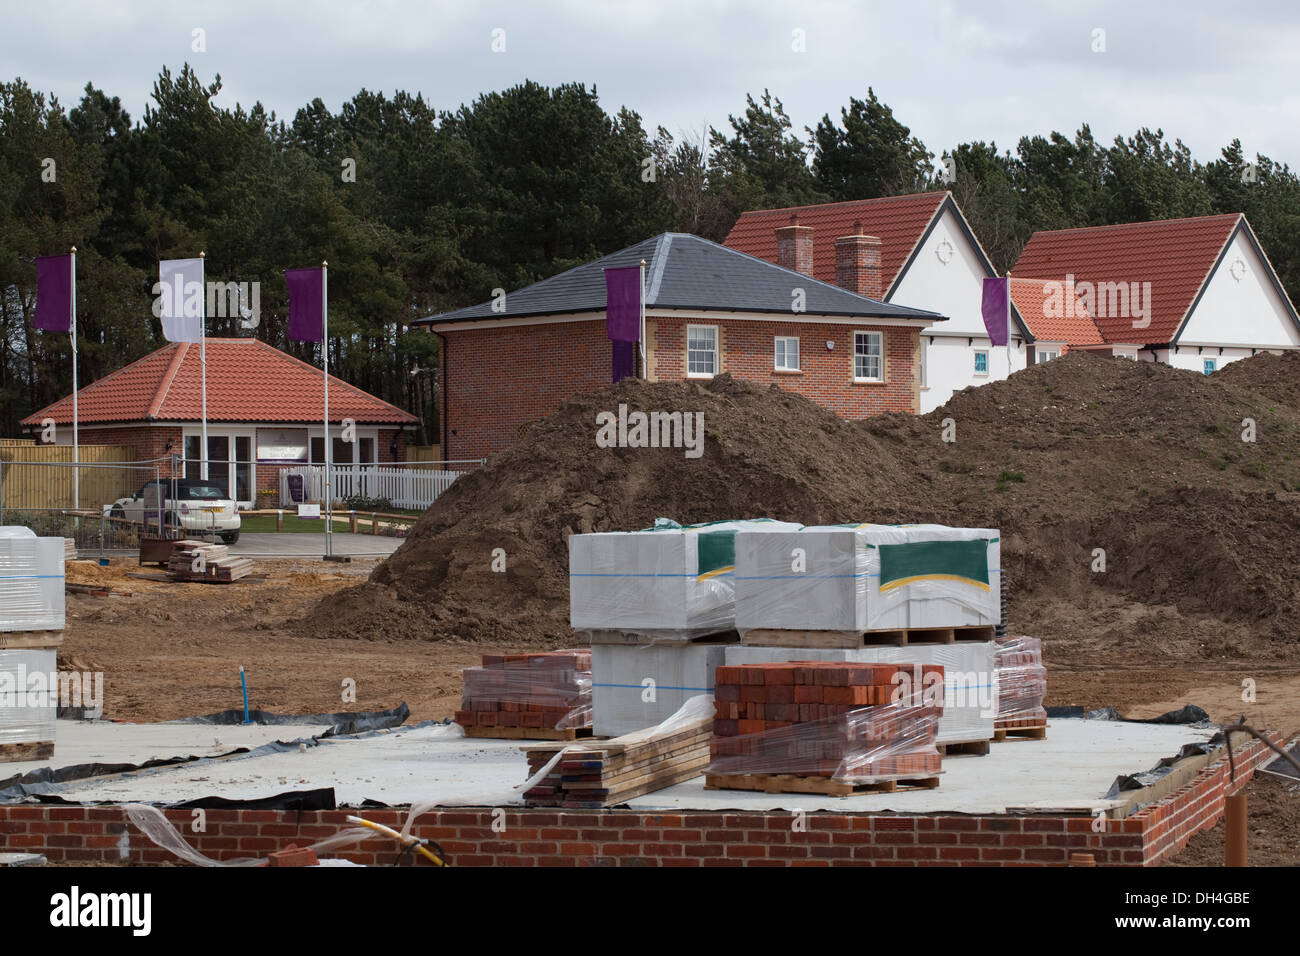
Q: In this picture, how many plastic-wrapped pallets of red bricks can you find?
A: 3